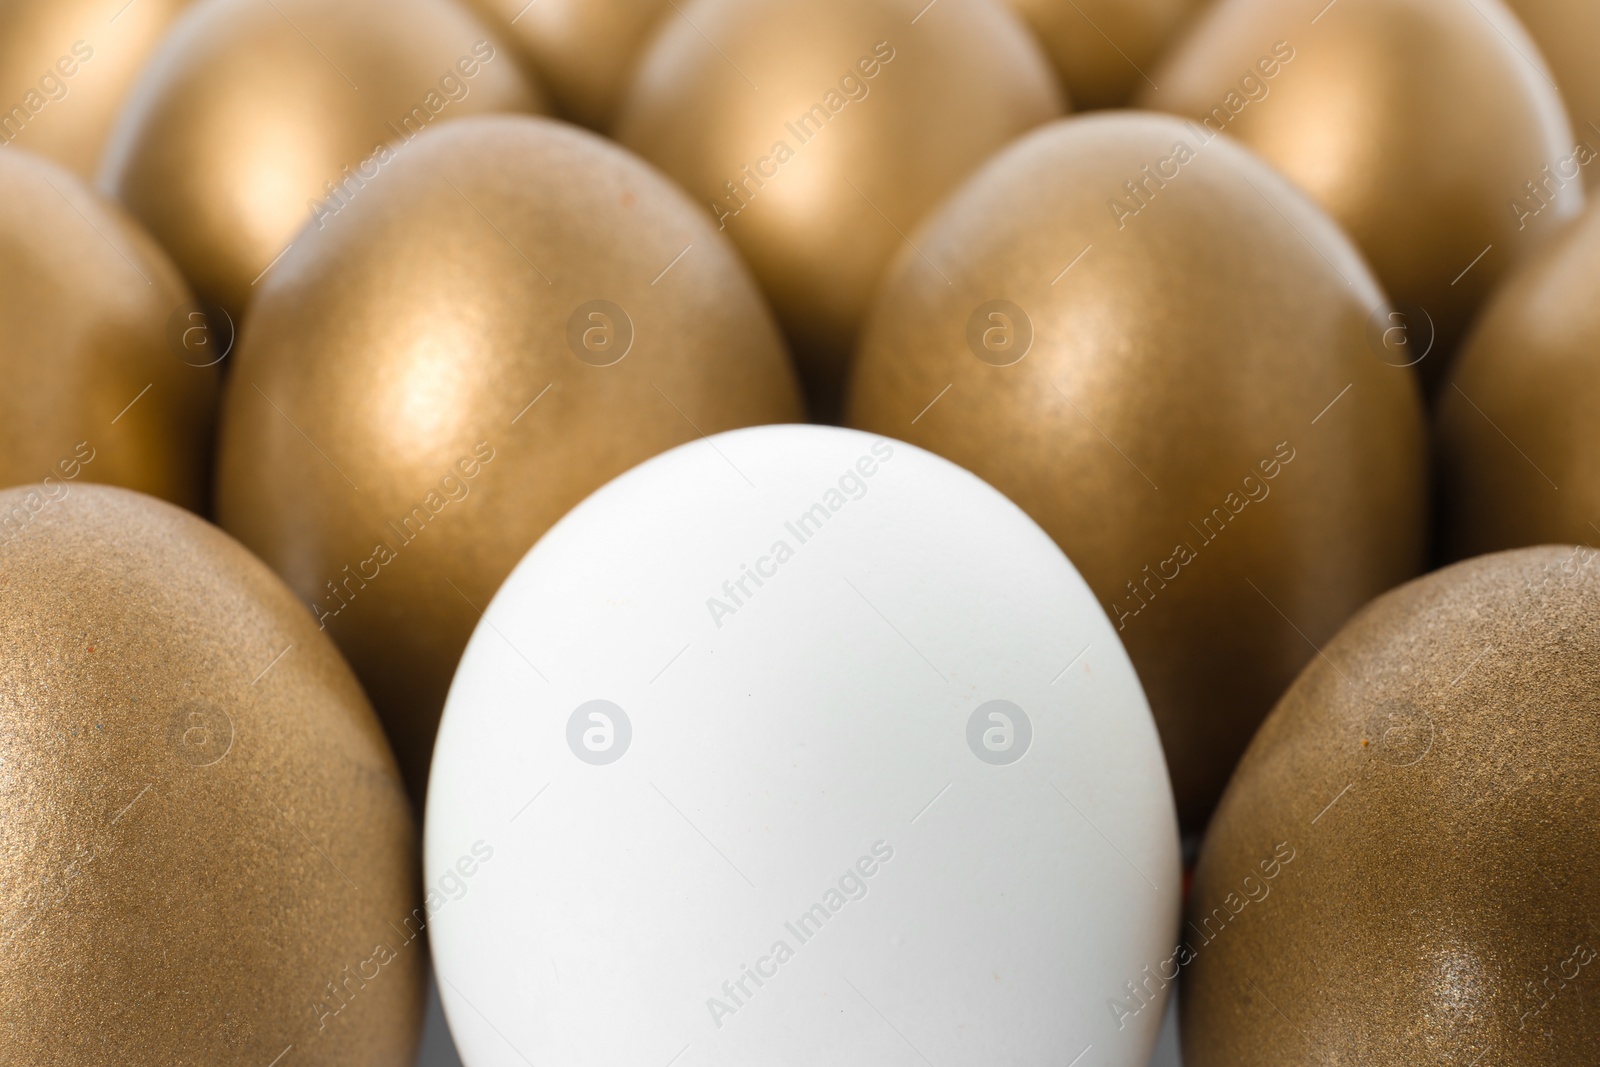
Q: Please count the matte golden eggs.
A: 13